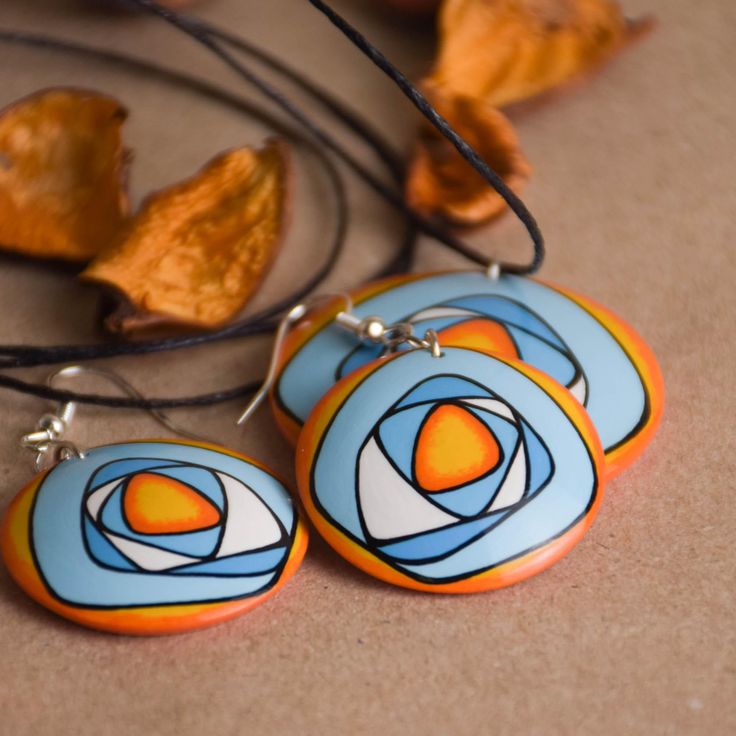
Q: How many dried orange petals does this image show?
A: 4